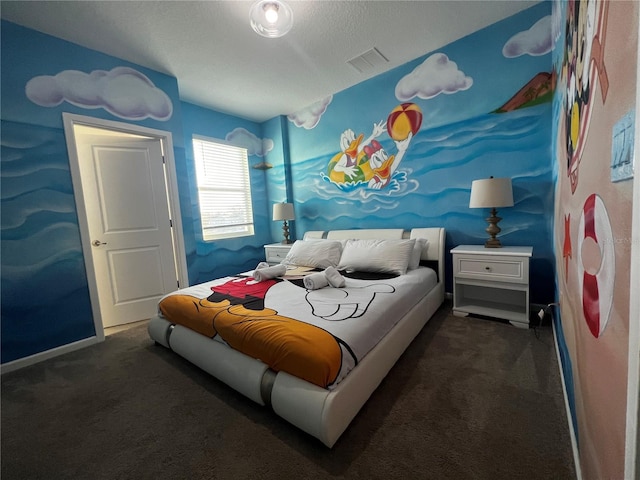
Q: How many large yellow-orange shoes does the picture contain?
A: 2